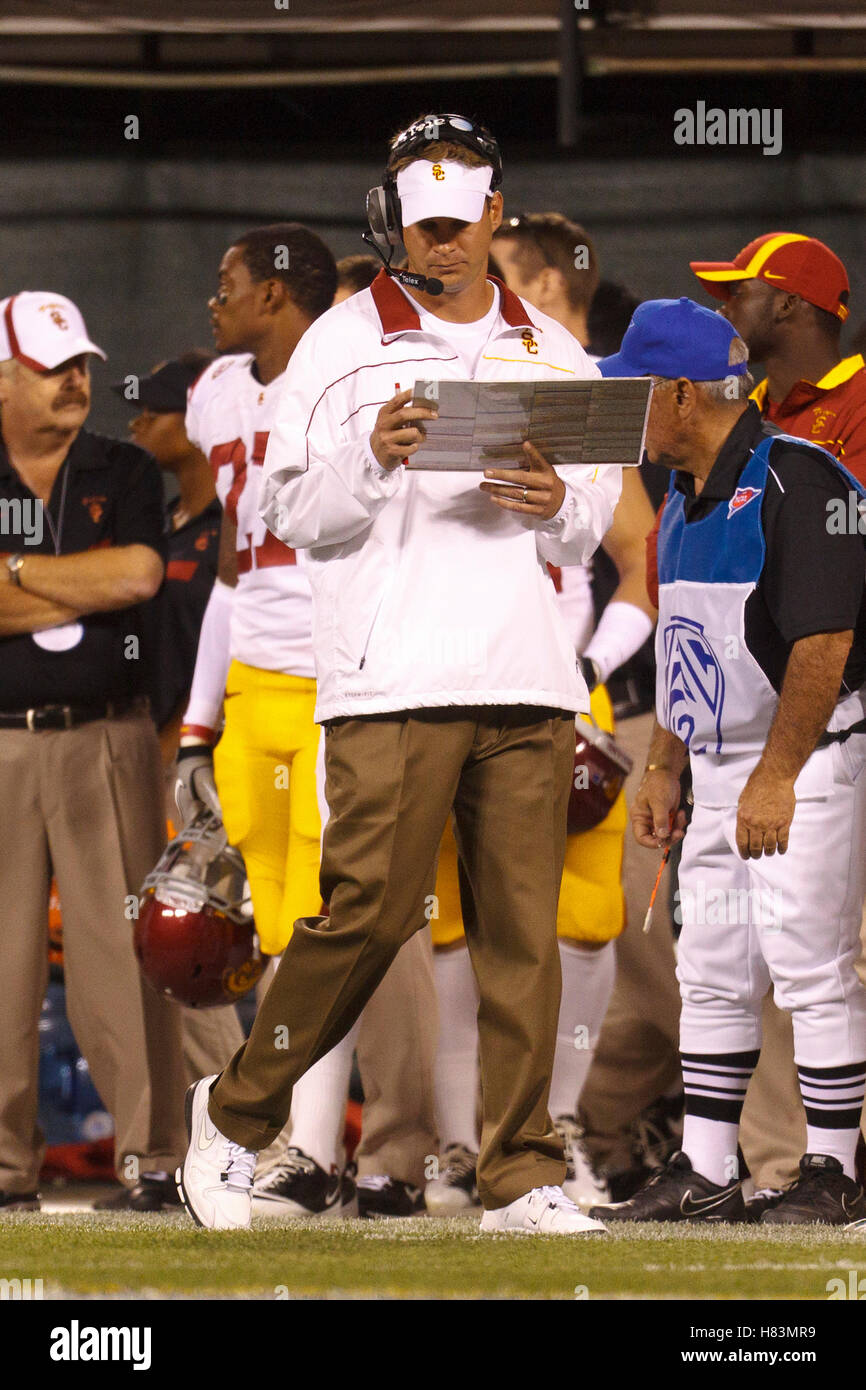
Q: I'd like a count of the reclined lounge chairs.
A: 0